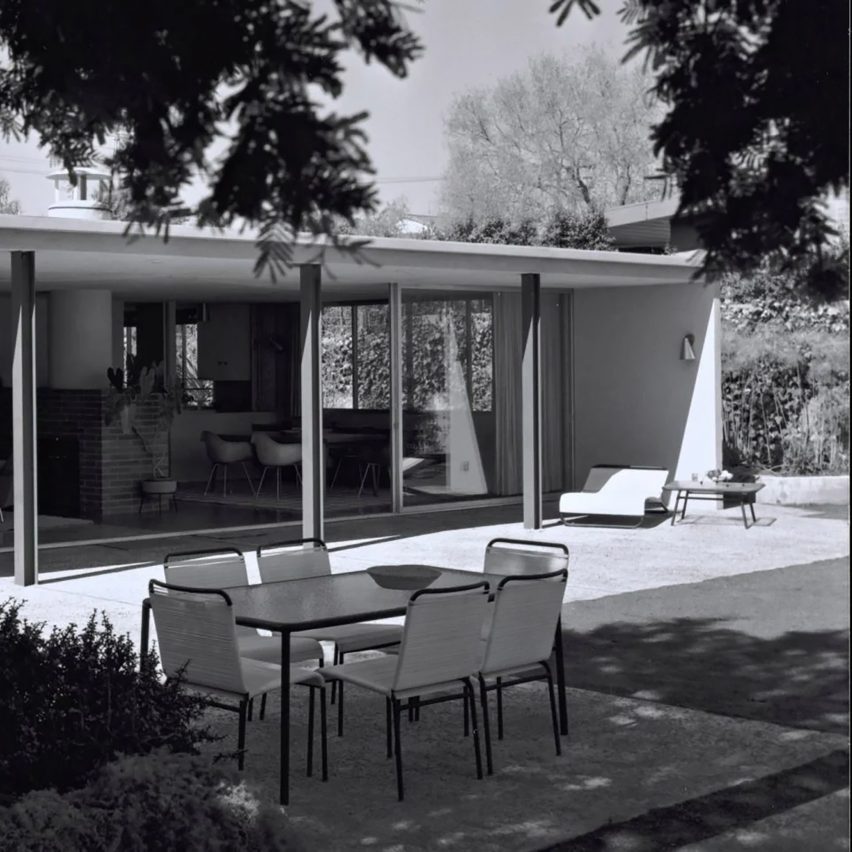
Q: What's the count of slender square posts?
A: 3